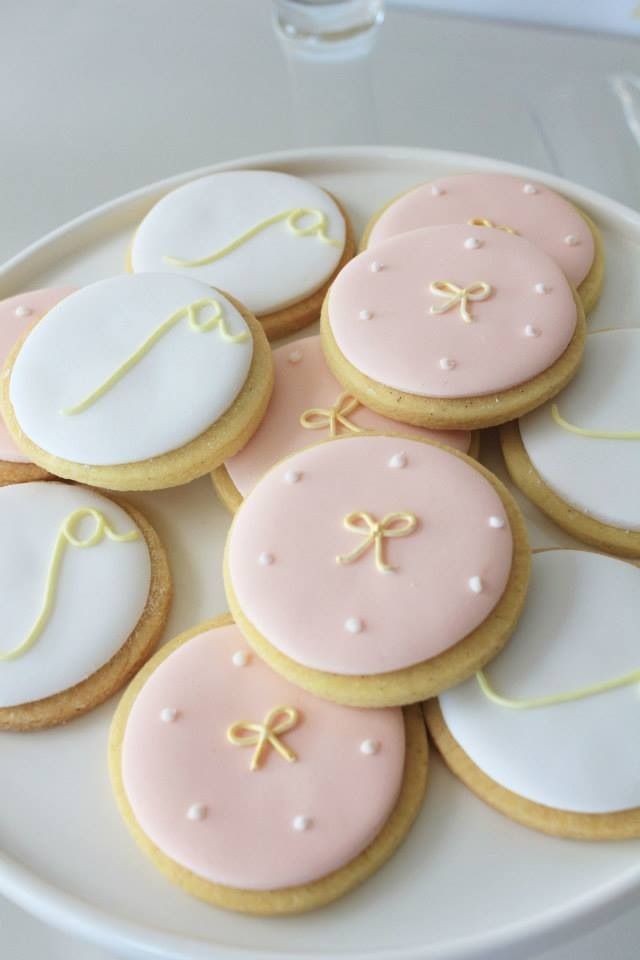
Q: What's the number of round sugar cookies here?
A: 11